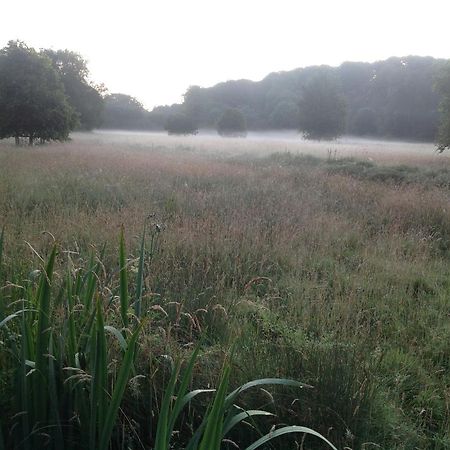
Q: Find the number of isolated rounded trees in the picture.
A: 3